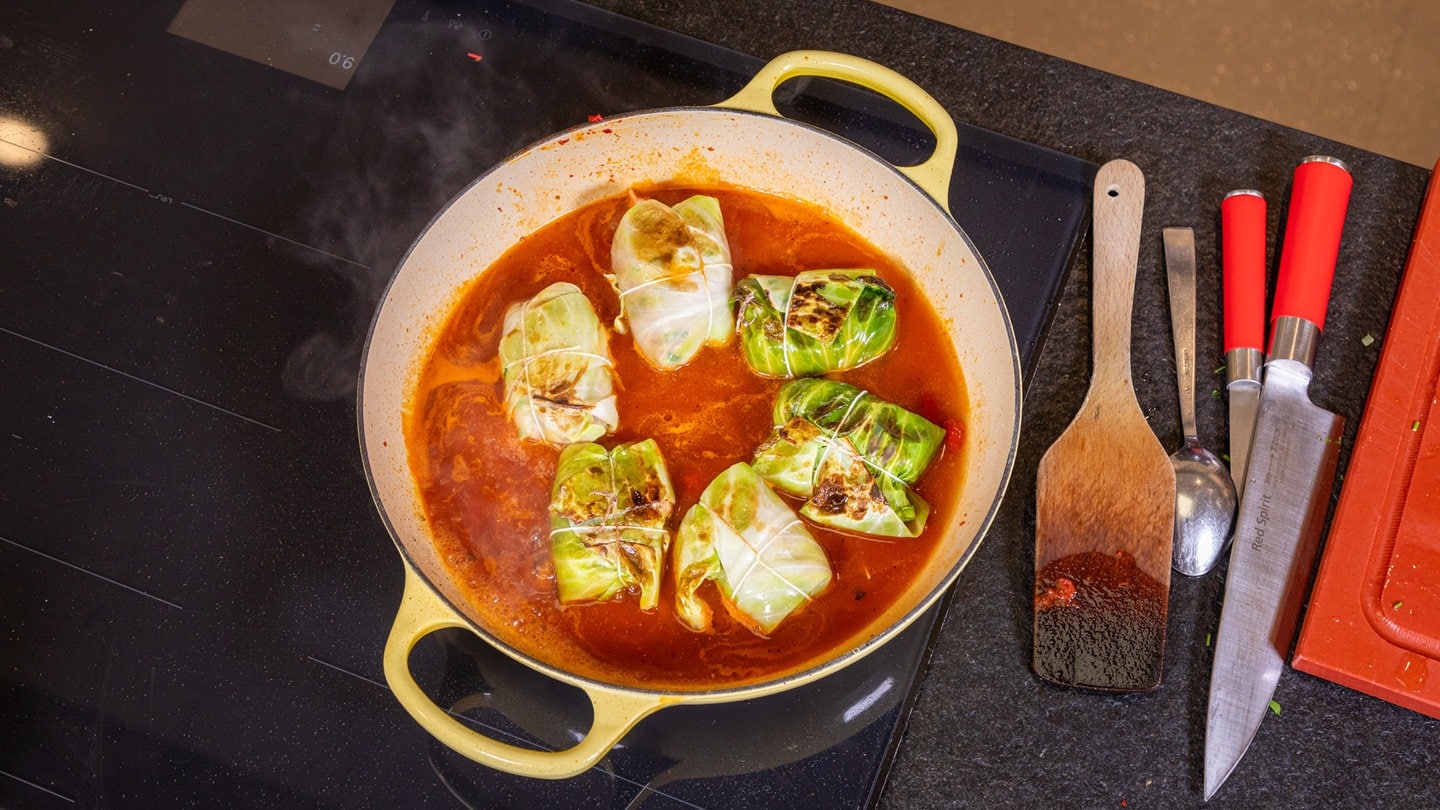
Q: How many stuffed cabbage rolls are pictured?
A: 6